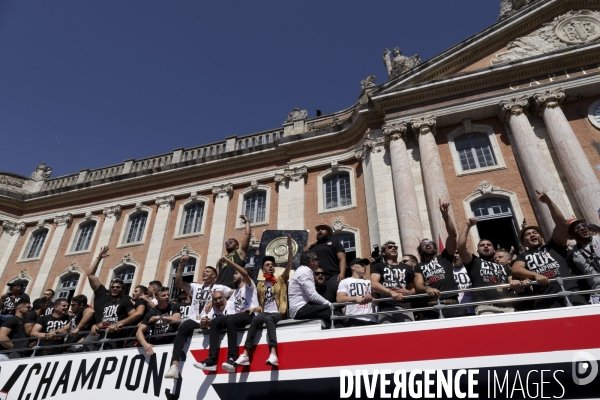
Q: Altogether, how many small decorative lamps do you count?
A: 0